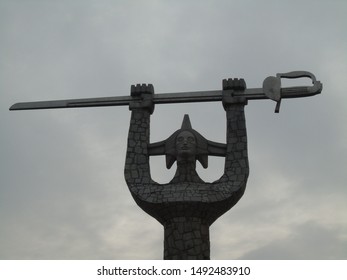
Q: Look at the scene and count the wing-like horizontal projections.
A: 2